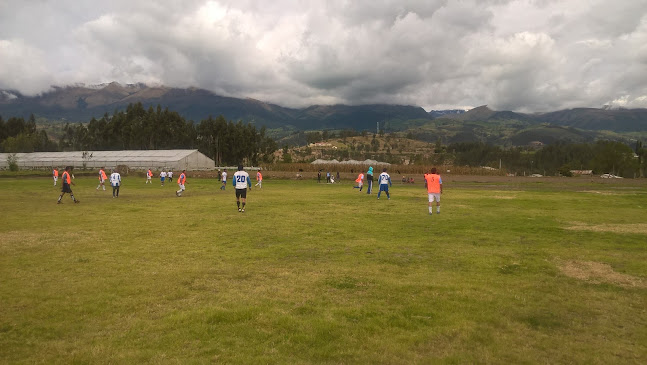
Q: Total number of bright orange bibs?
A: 8